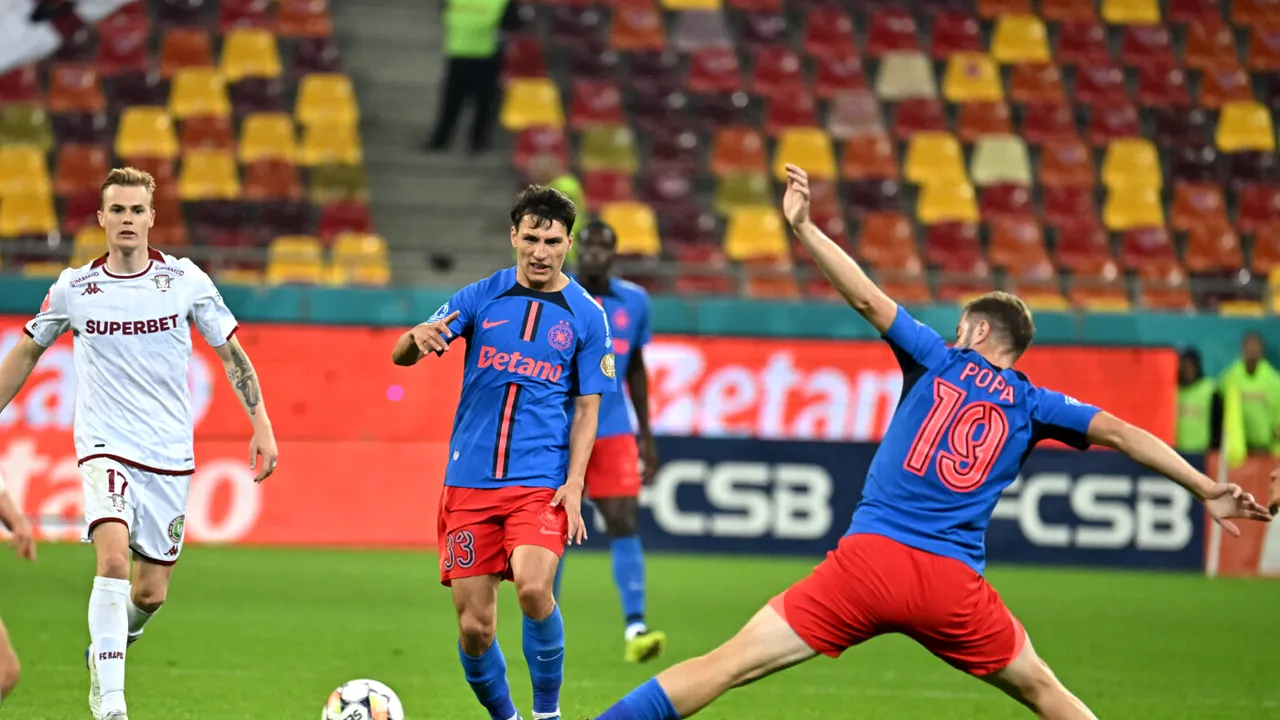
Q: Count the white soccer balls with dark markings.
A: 1